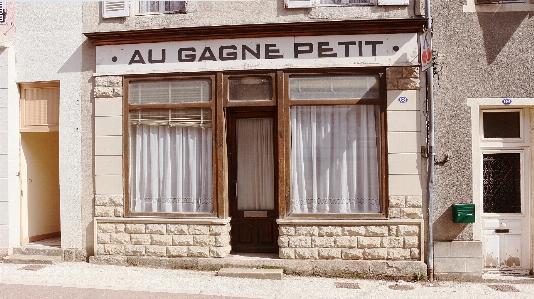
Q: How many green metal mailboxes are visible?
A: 1